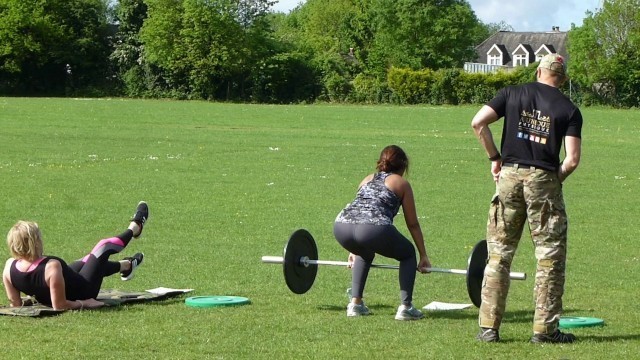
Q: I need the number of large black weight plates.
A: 2